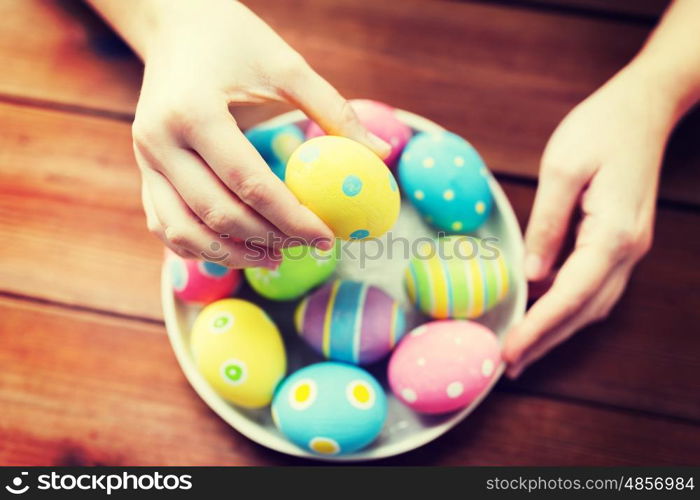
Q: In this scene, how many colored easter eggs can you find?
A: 11